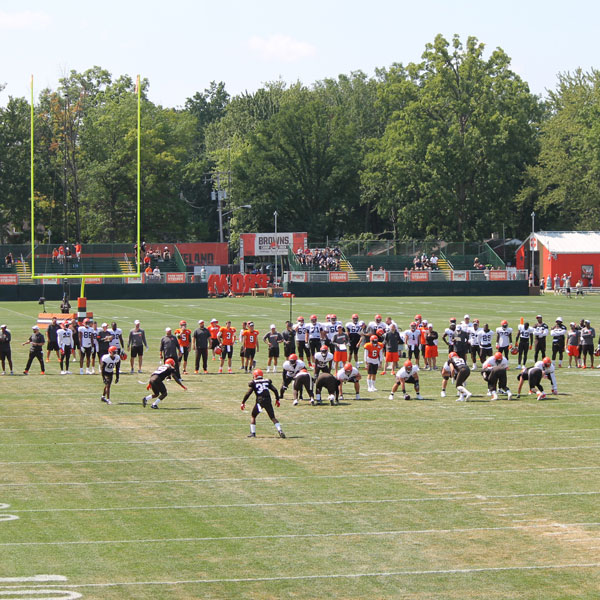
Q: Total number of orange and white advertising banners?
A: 11